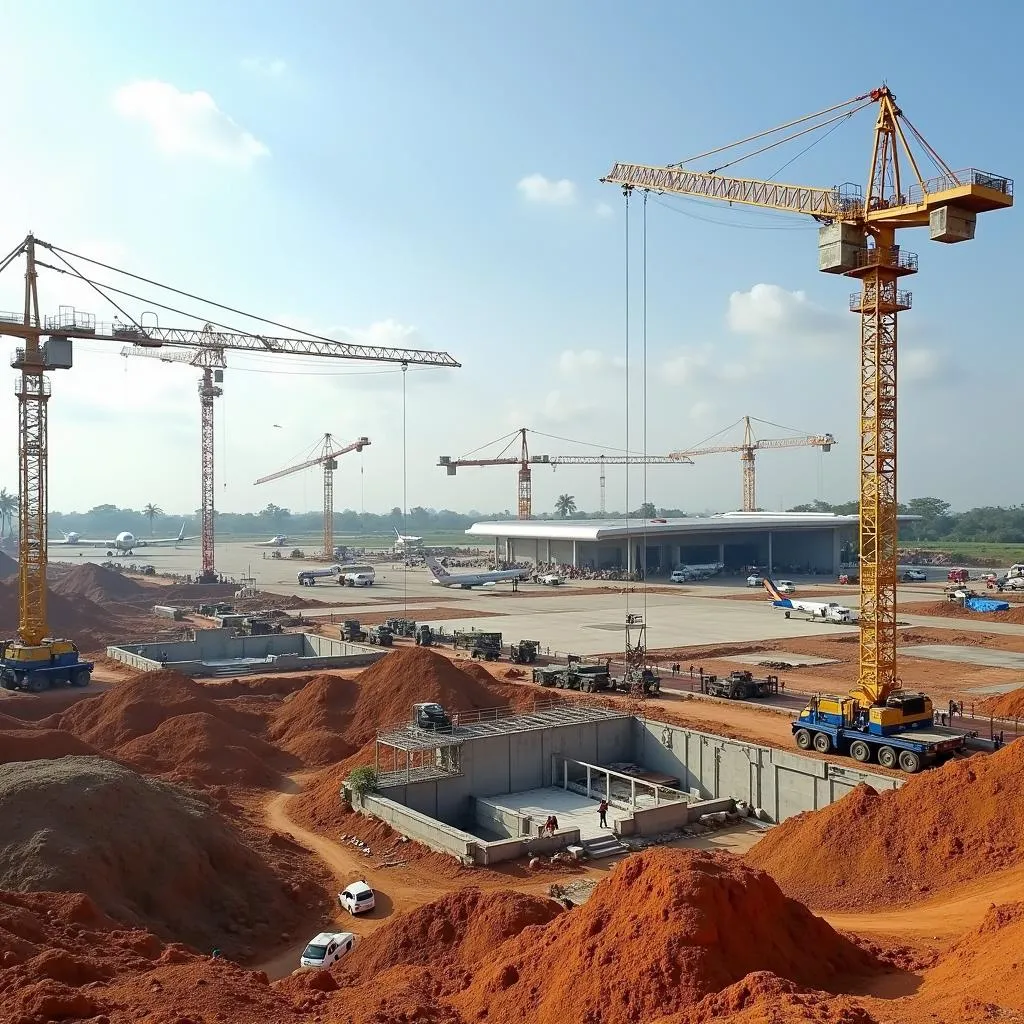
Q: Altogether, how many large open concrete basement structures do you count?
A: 2